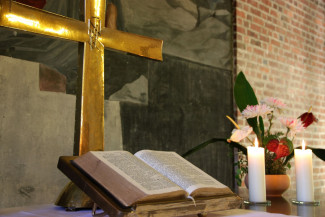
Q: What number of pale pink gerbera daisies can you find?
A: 3